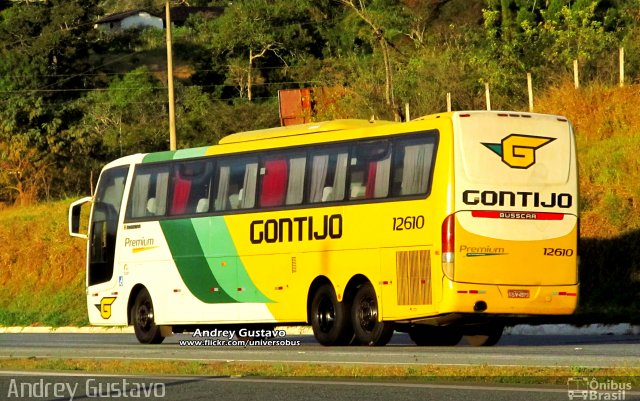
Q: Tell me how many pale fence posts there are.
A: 6